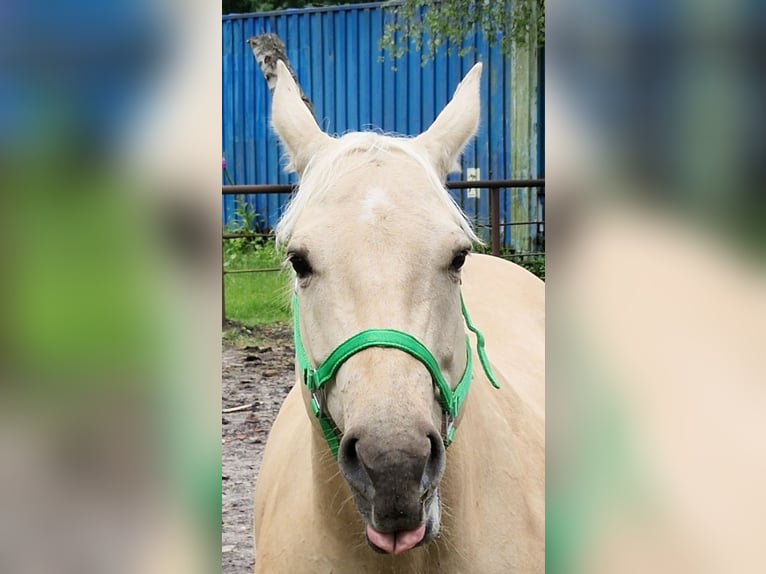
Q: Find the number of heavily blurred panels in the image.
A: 2